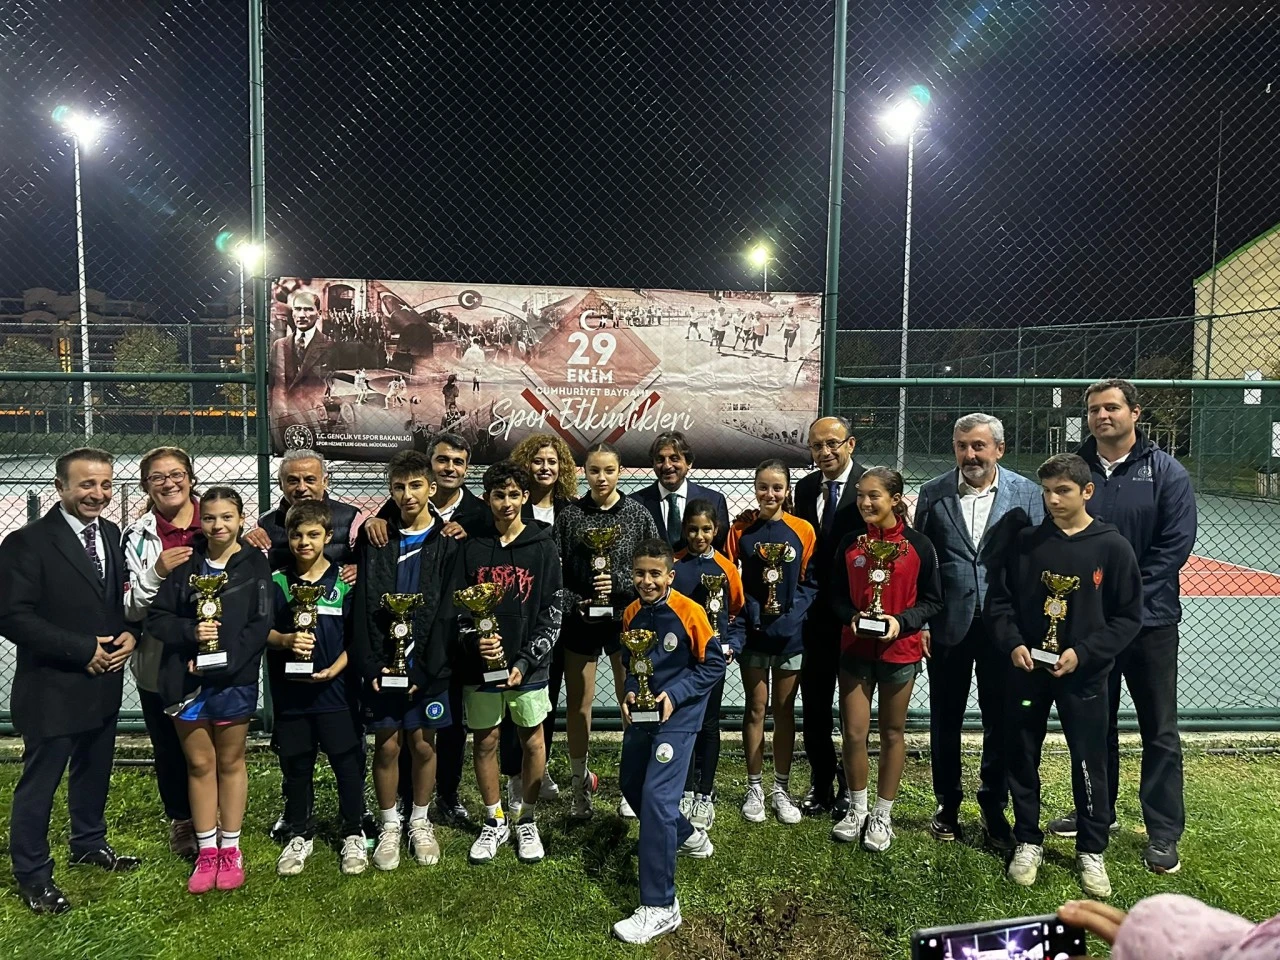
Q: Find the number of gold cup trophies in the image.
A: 10